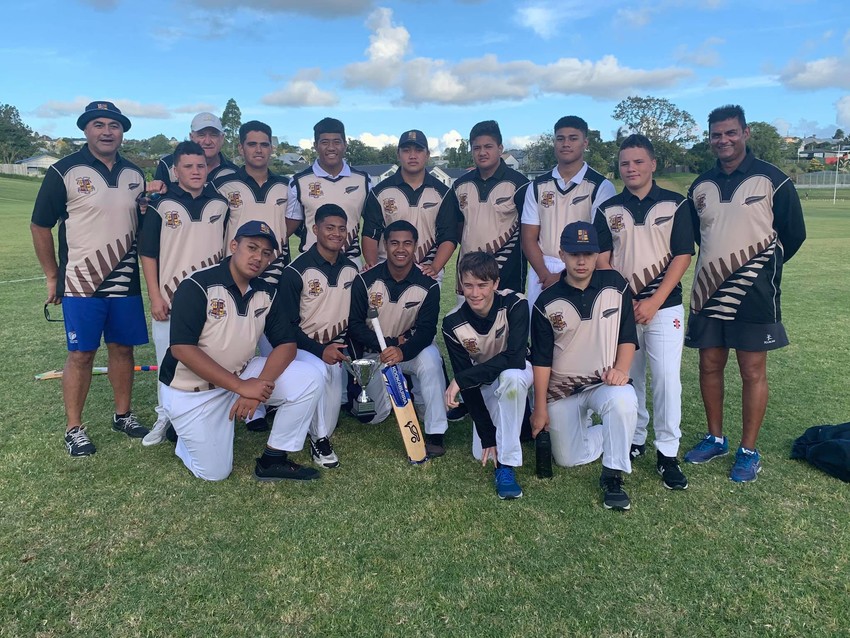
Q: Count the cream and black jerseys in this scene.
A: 15